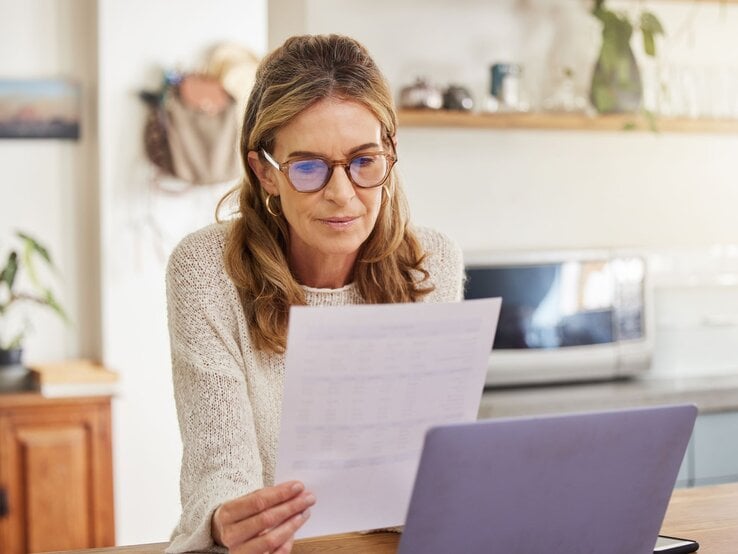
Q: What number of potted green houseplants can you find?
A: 2